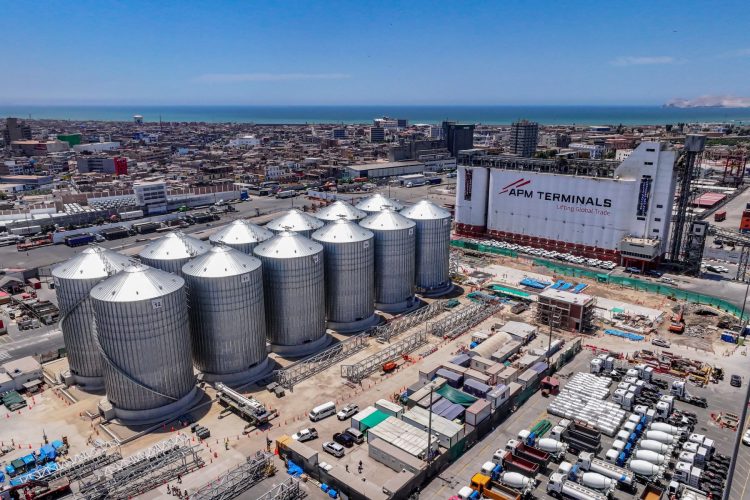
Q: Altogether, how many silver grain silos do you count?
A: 12